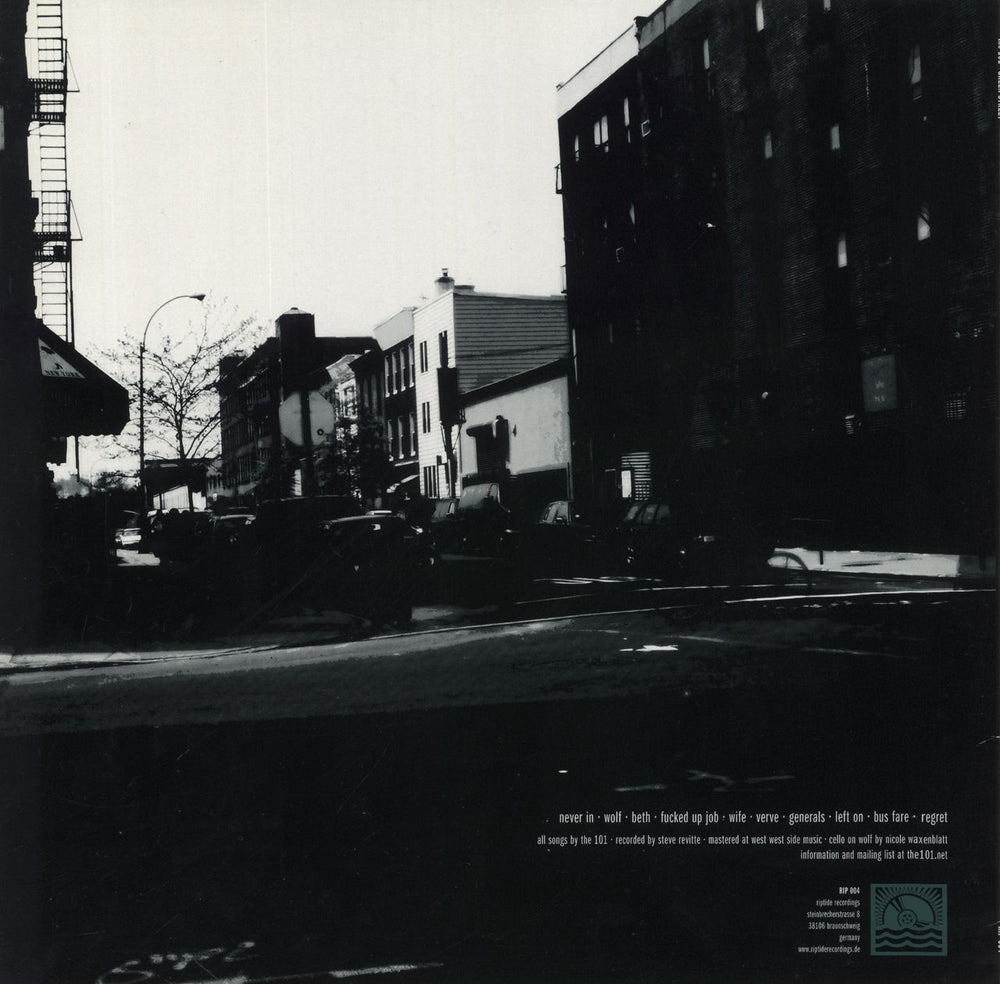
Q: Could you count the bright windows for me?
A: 12